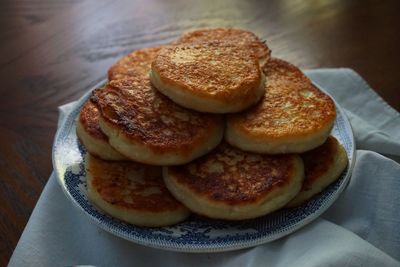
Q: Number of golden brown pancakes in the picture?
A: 9